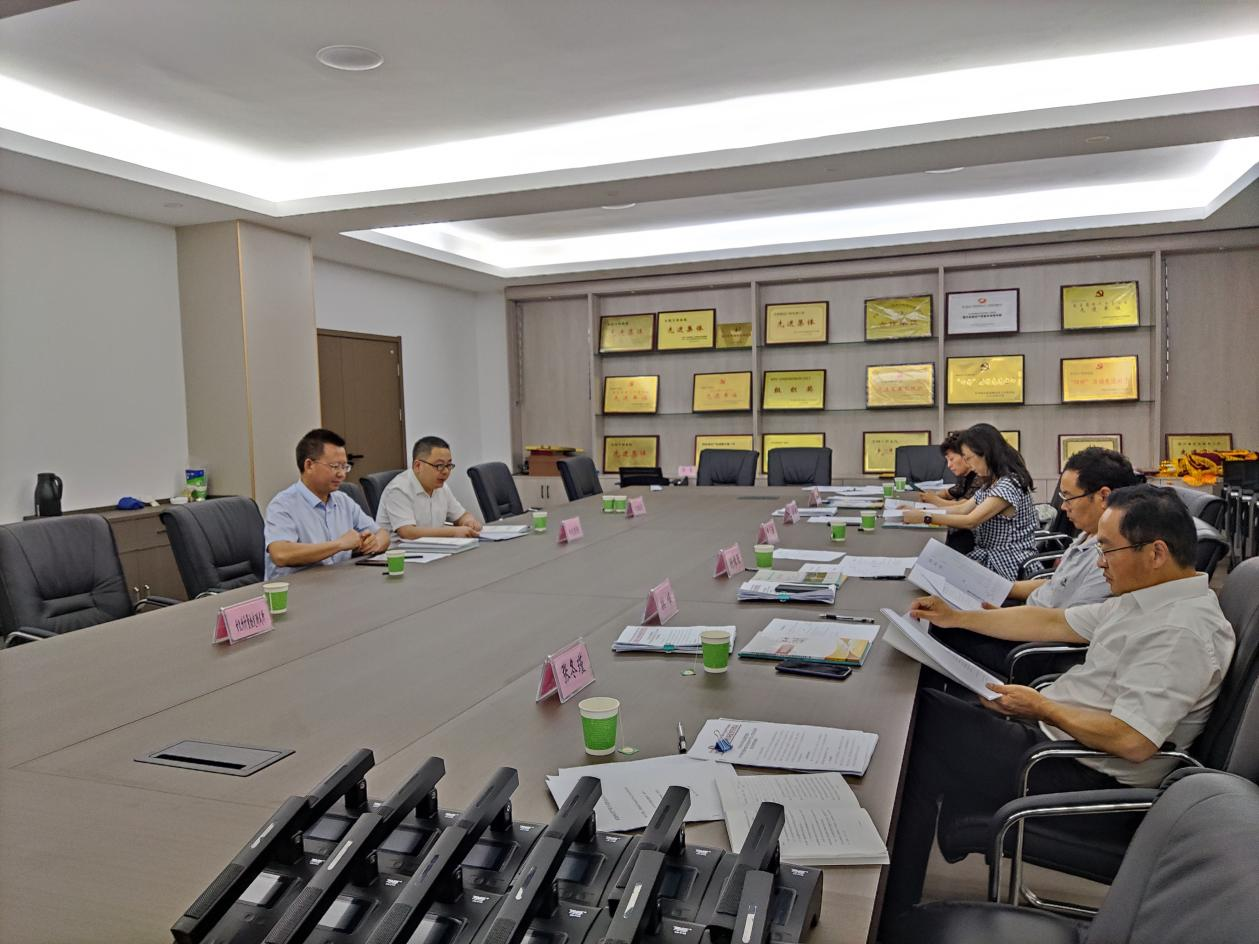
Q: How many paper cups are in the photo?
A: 12